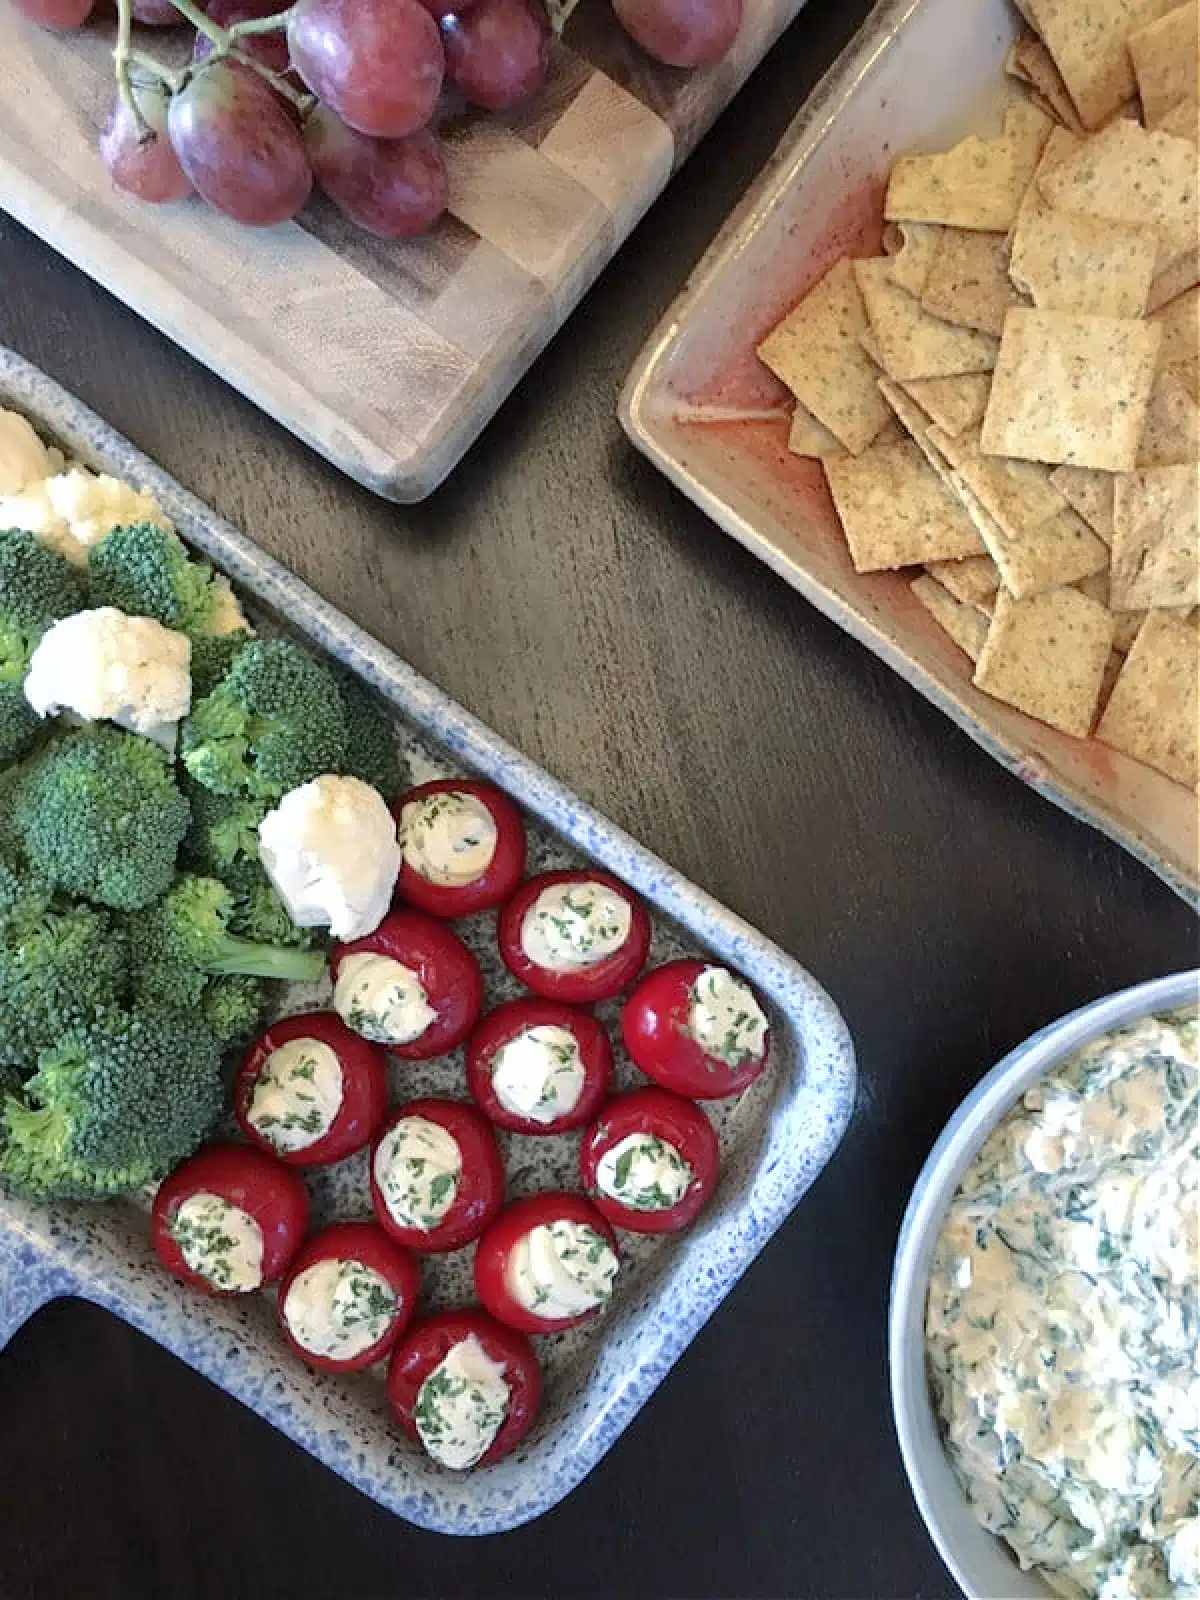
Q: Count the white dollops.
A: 12